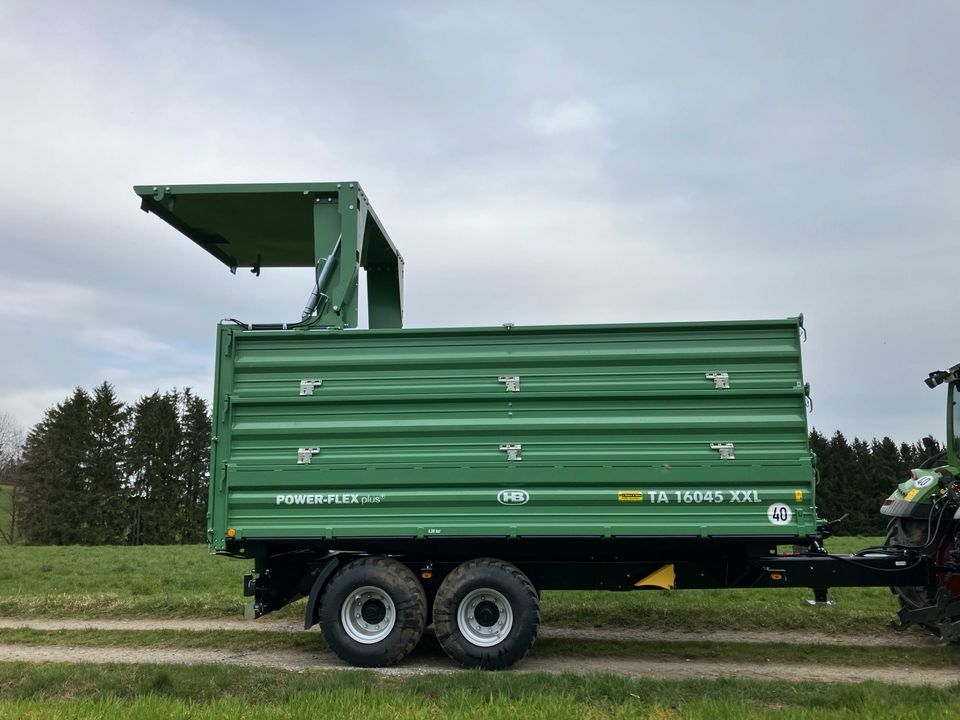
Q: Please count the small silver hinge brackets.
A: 6